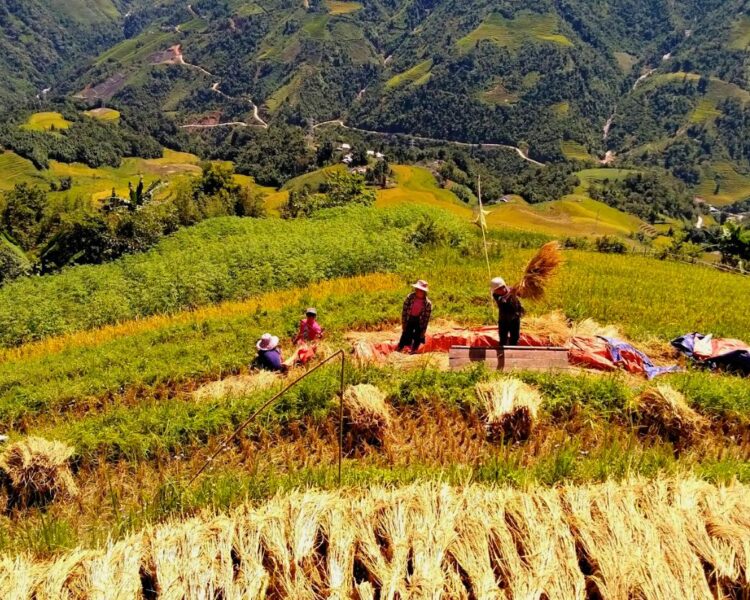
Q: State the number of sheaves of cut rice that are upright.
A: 4